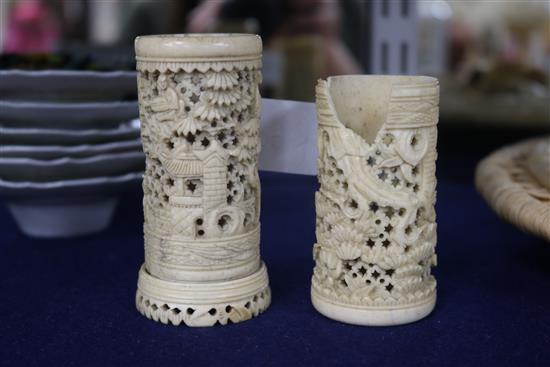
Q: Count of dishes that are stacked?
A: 6